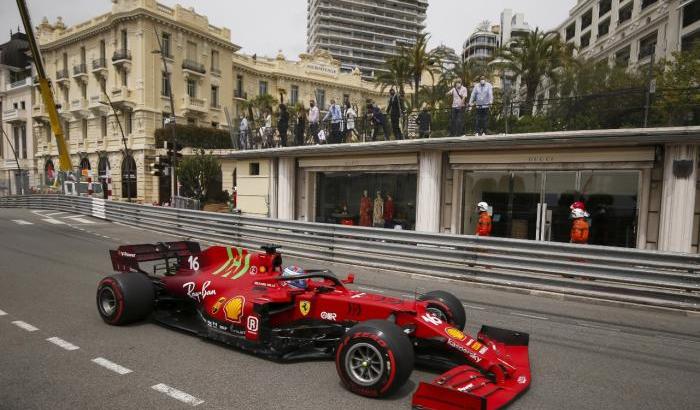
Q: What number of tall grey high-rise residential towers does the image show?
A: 1